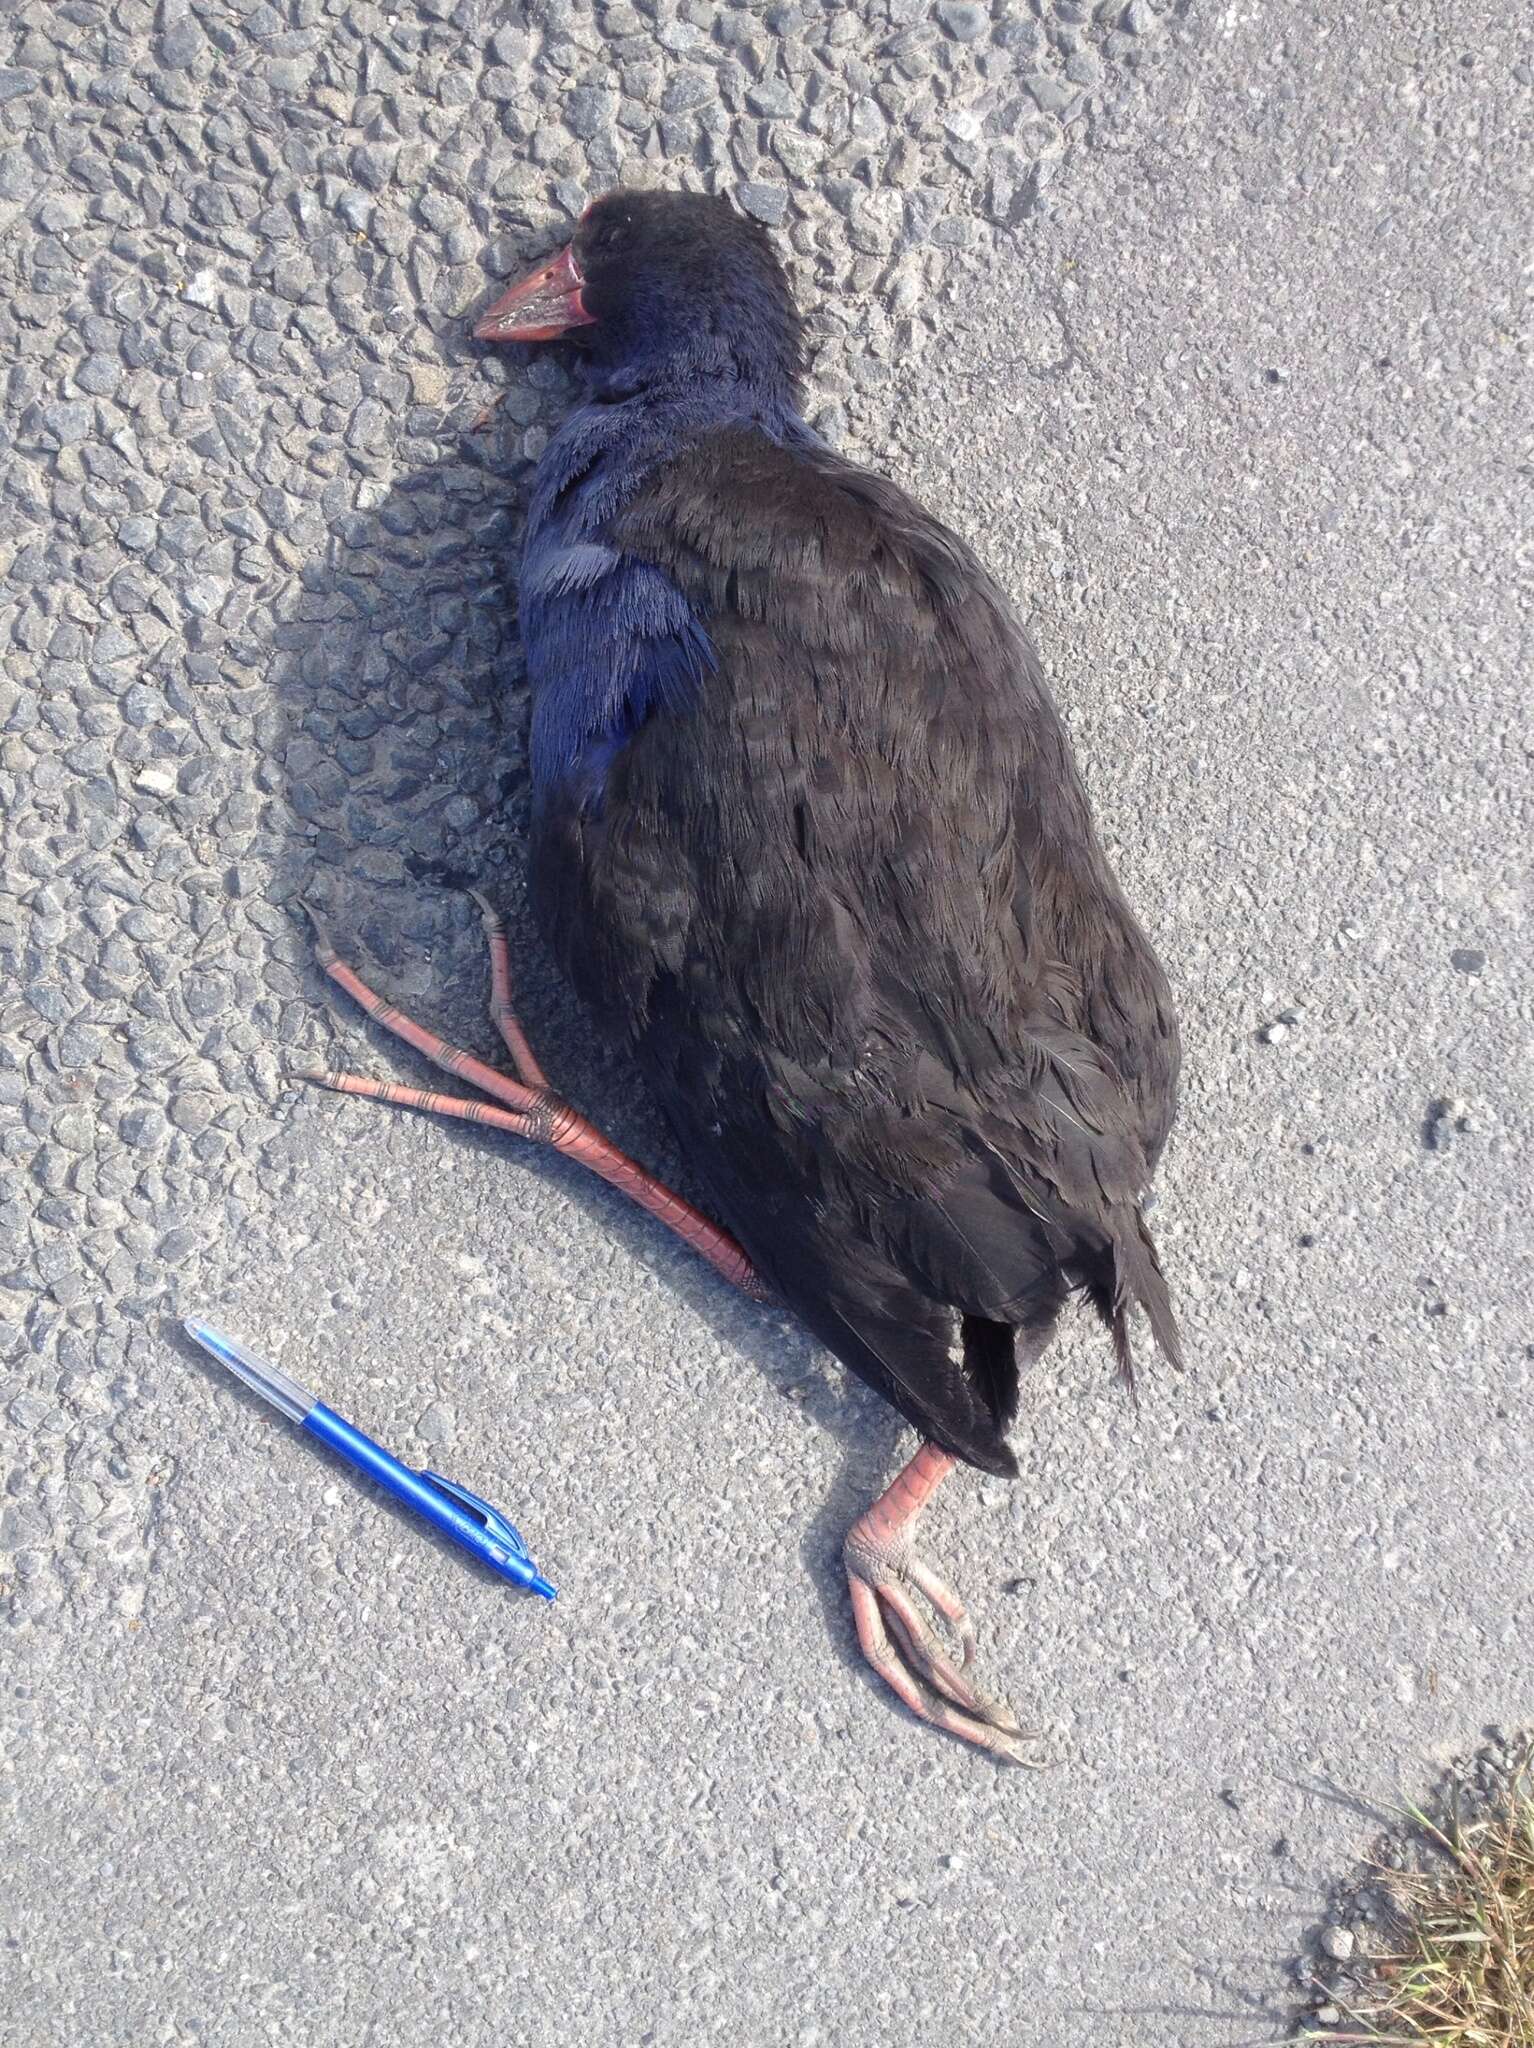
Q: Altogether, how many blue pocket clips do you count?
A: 1